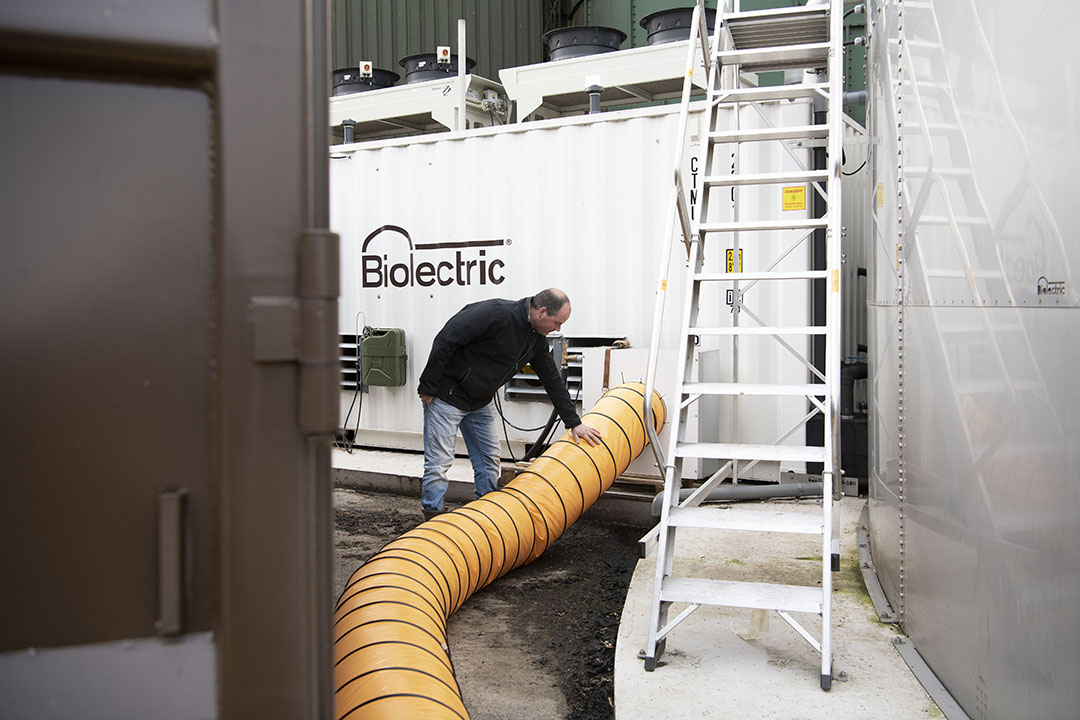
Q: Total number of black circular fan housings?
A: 4